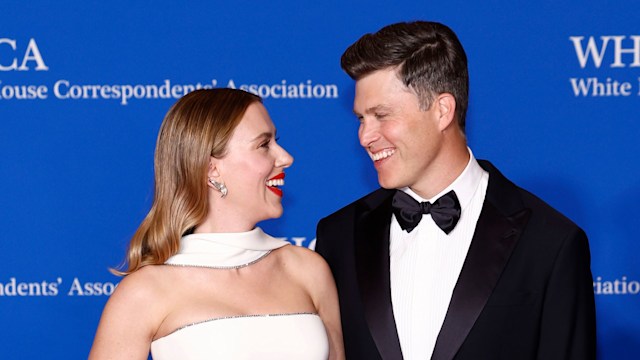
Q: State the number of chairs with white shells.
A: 0